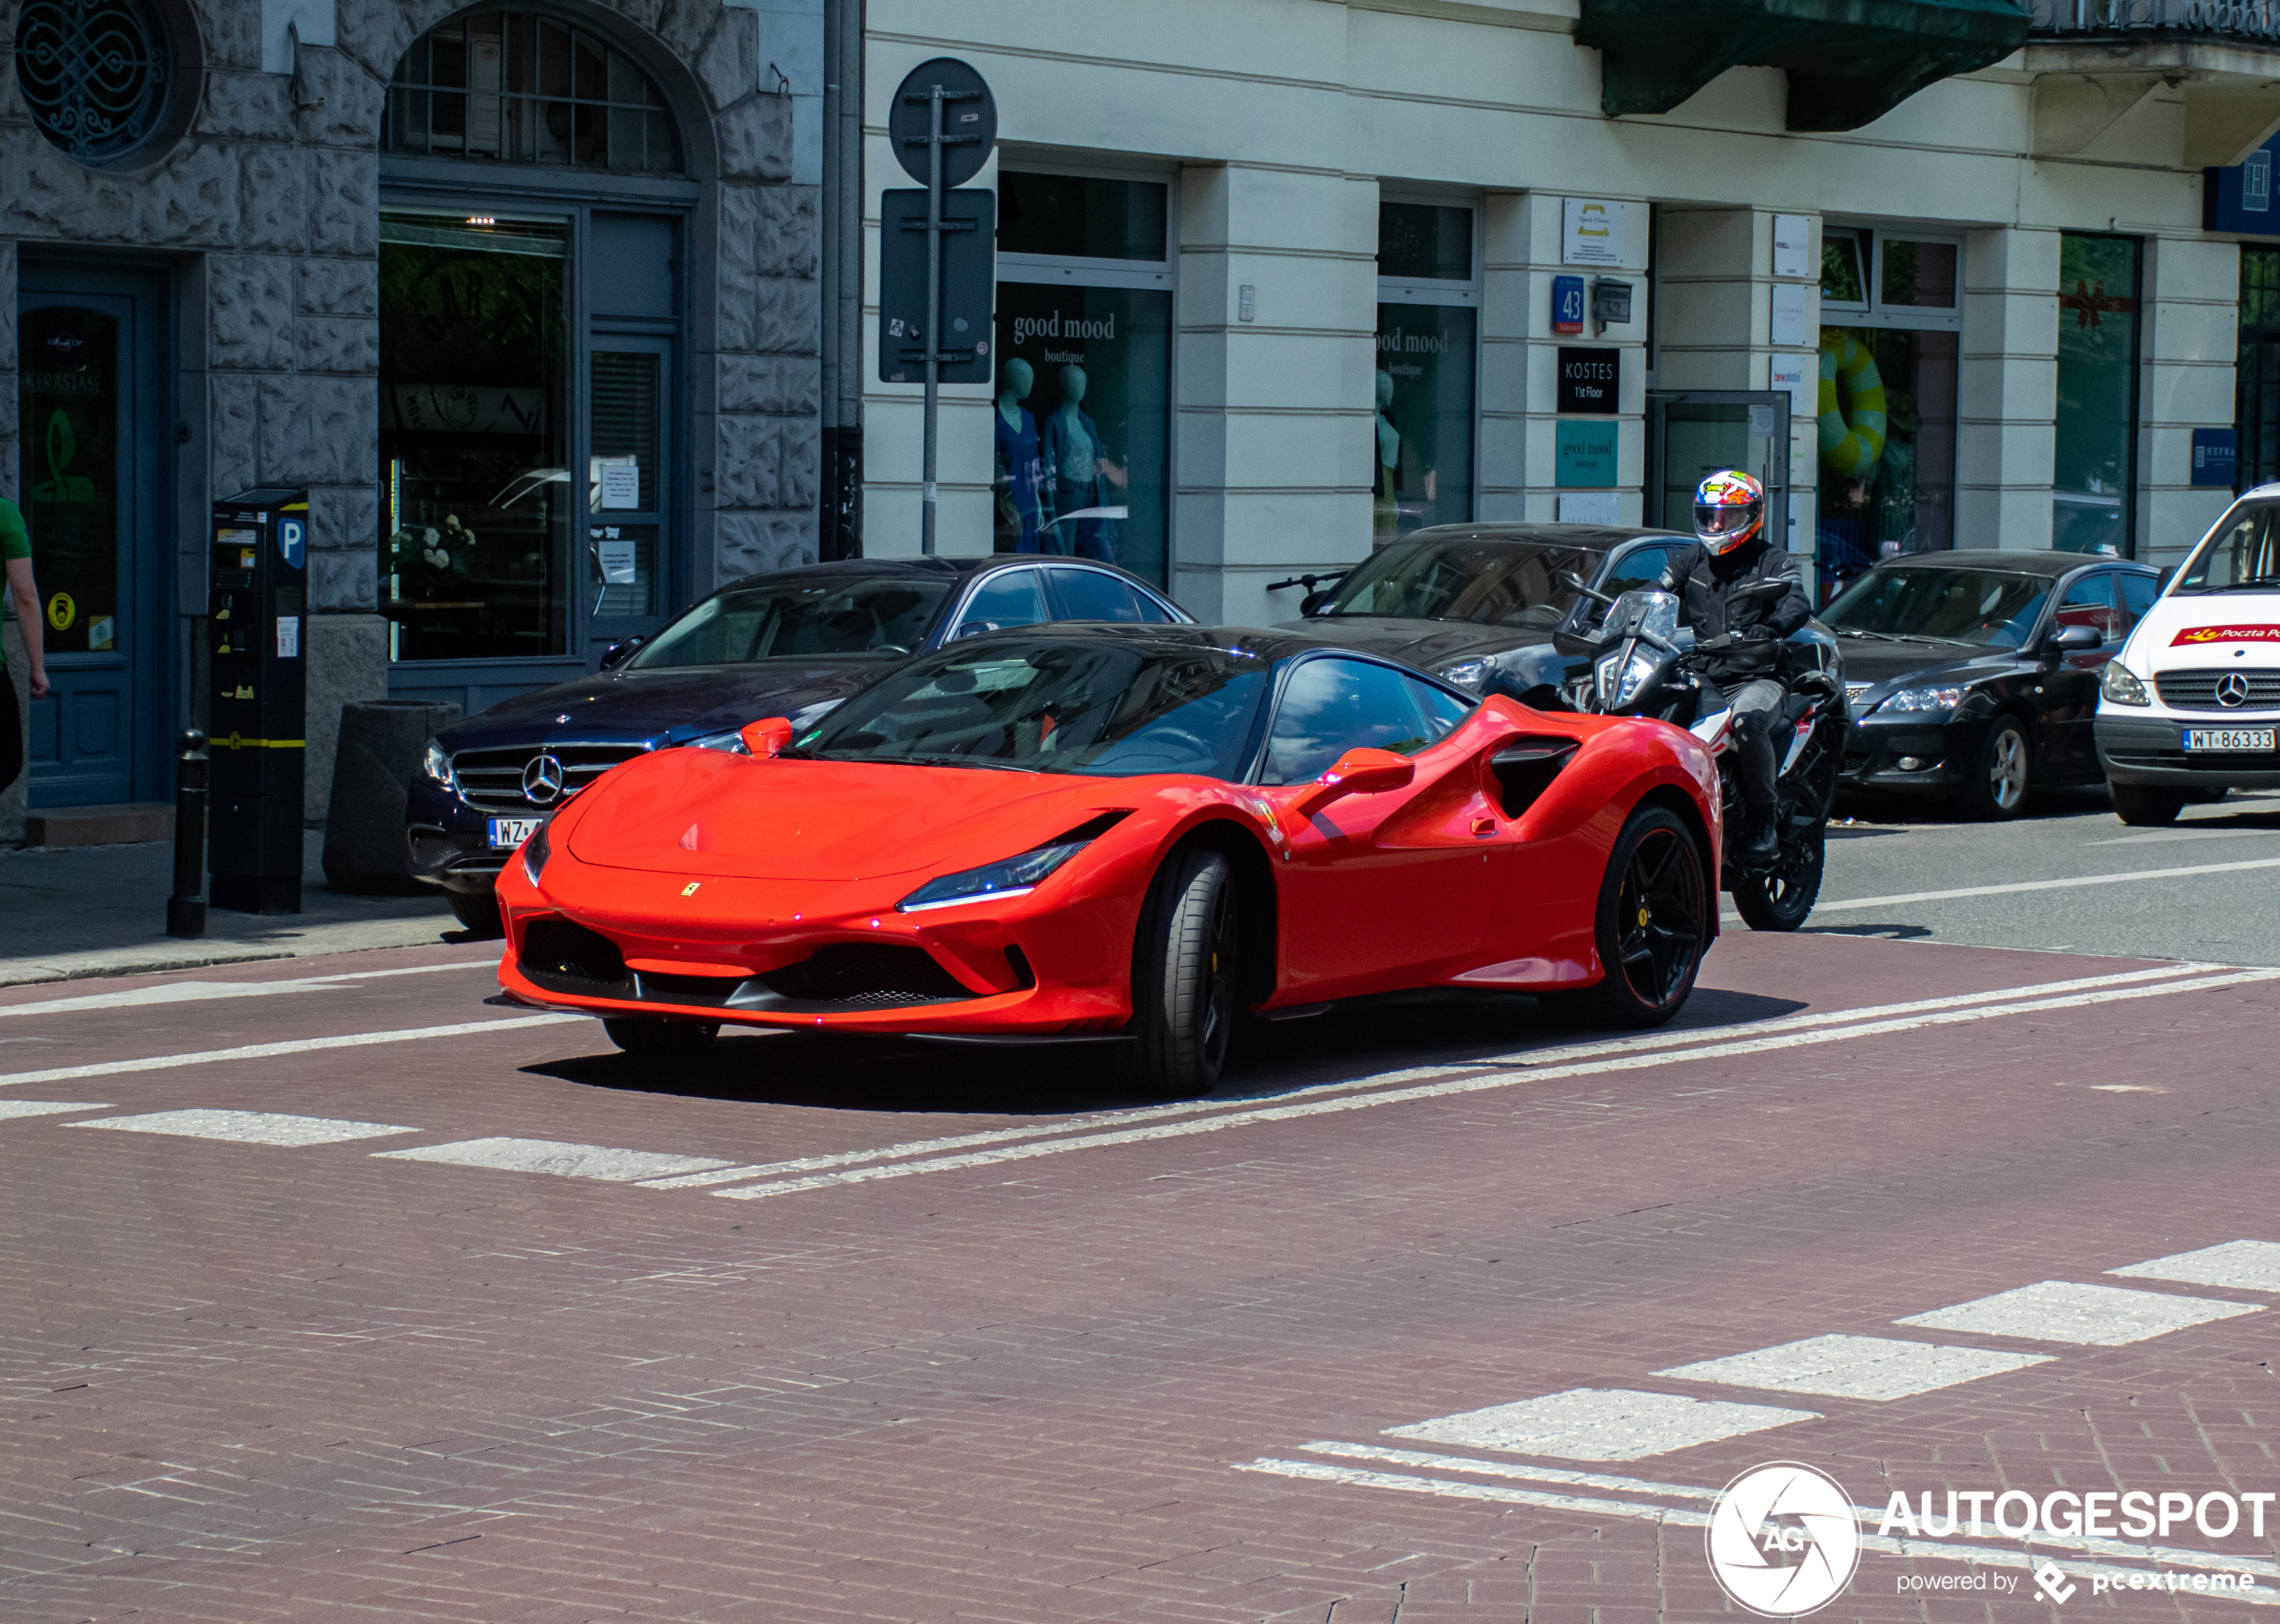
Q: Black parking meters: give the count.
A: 1